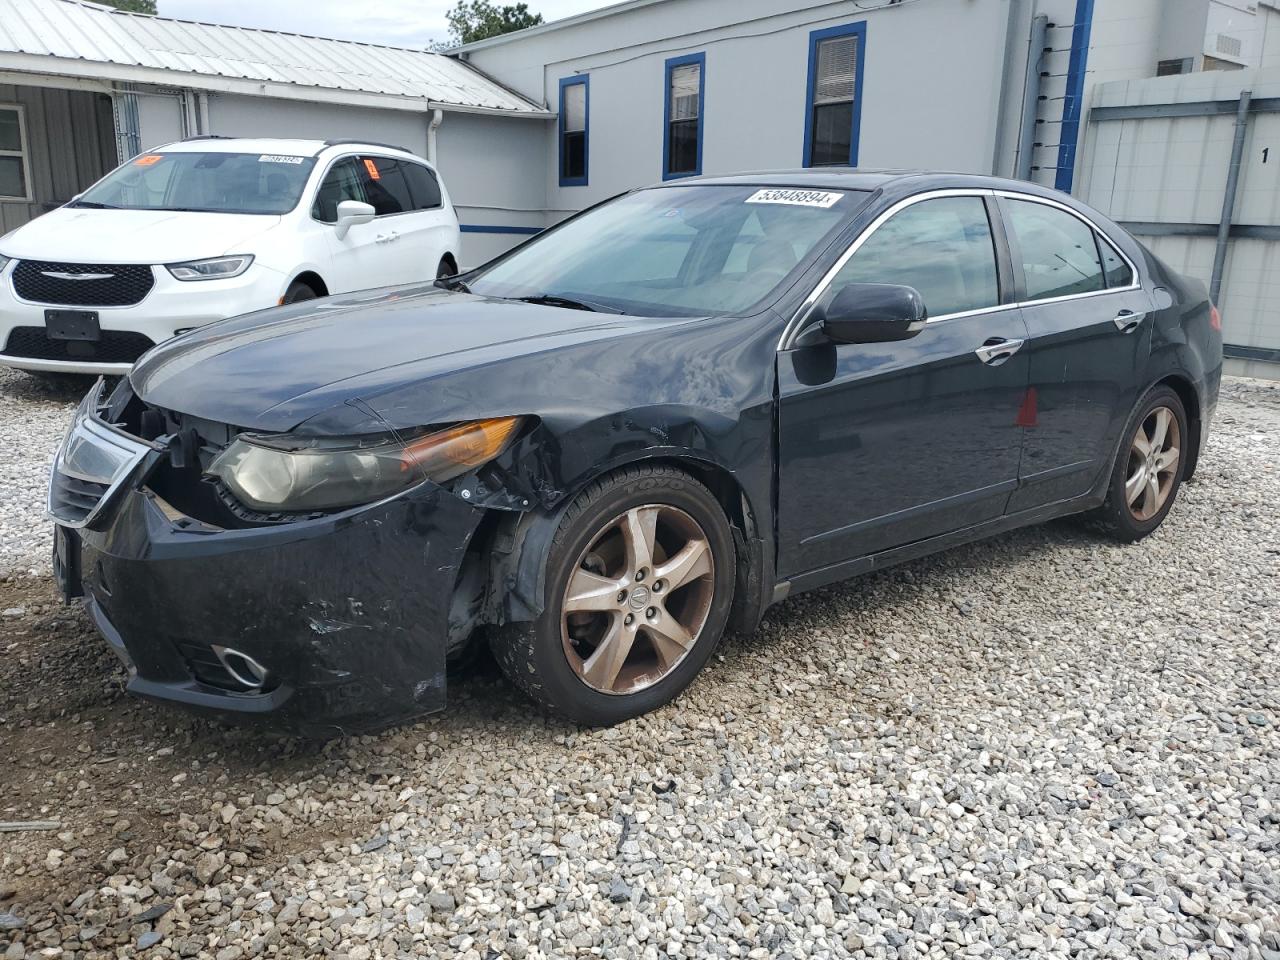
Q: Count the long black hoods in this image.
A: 1